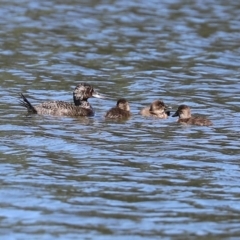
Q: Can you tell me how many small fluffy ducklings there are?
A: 3